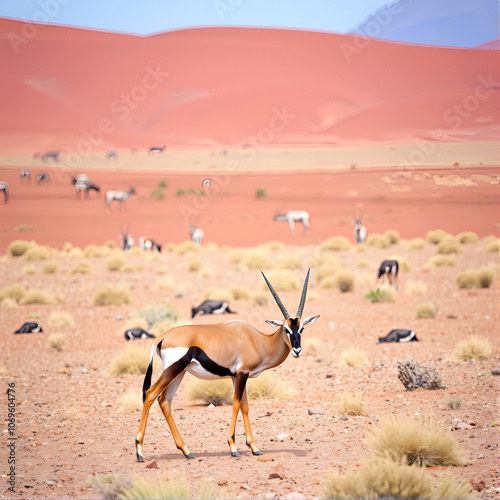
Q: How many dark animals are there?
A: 5